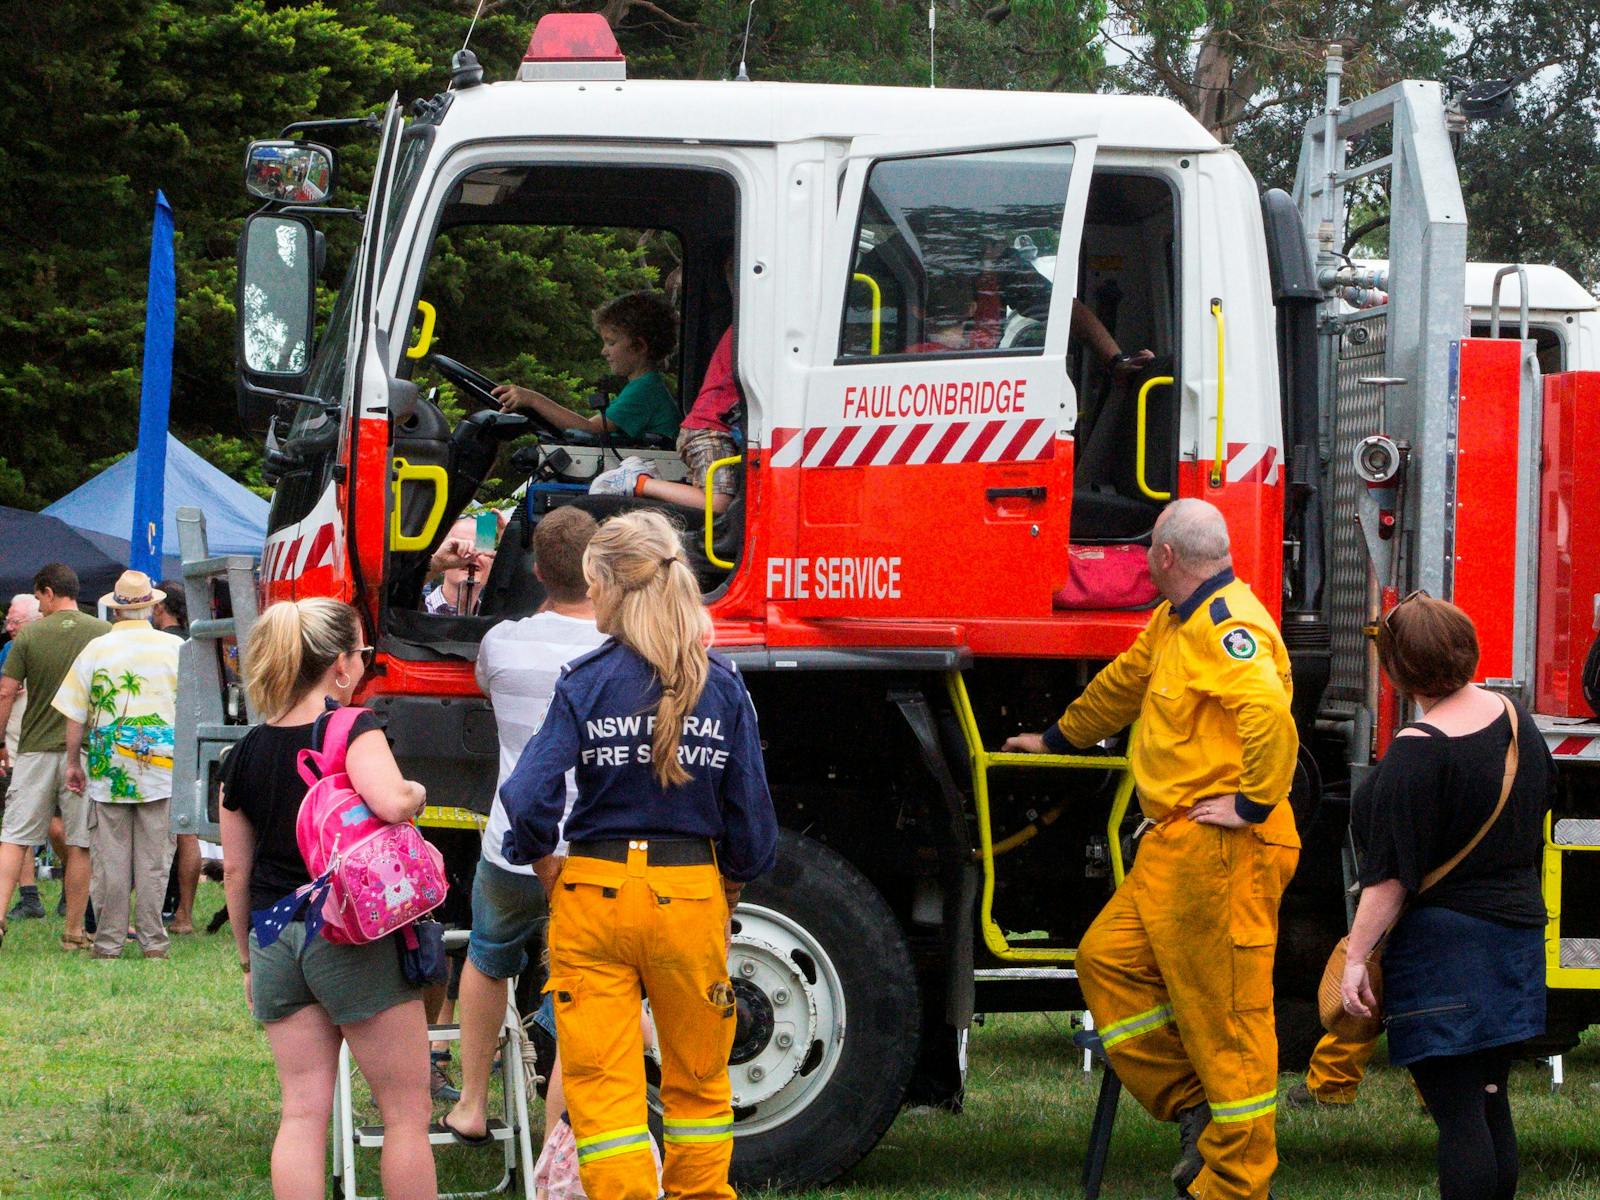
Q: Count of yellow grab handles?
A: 6